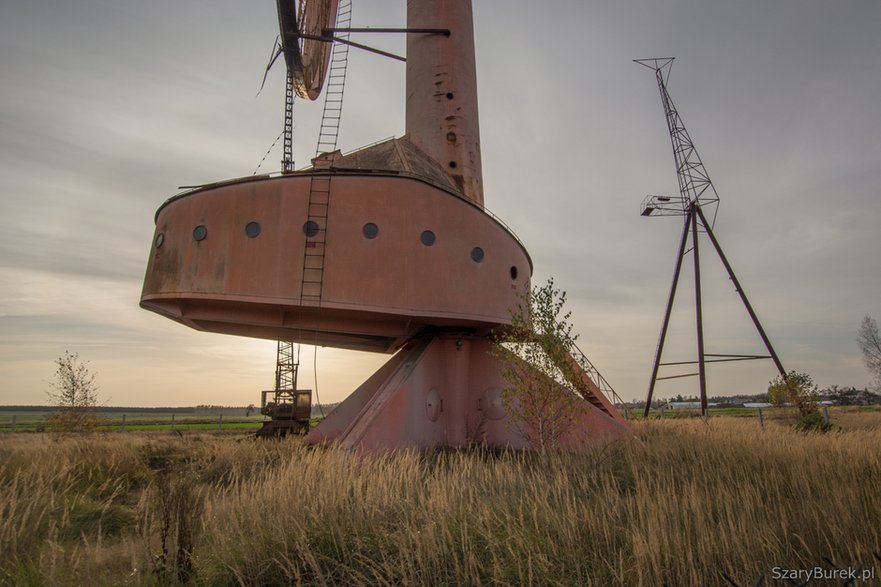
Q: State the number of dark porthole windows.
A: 8